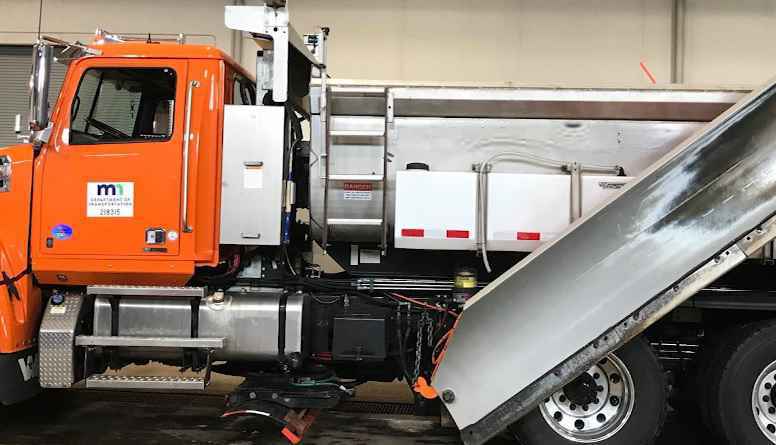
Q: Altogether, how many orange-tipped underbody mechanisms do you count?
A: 1